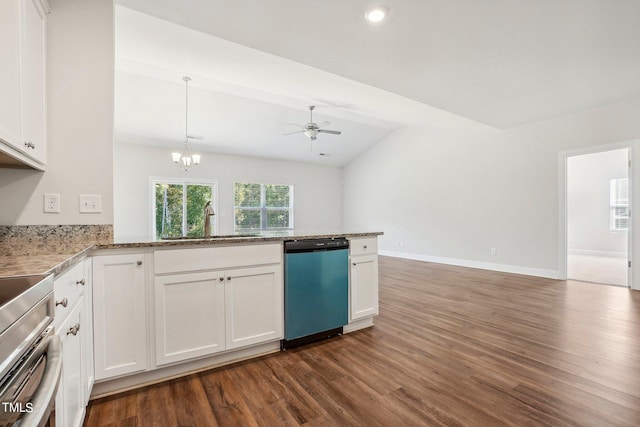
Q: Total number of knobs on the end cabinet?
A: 2